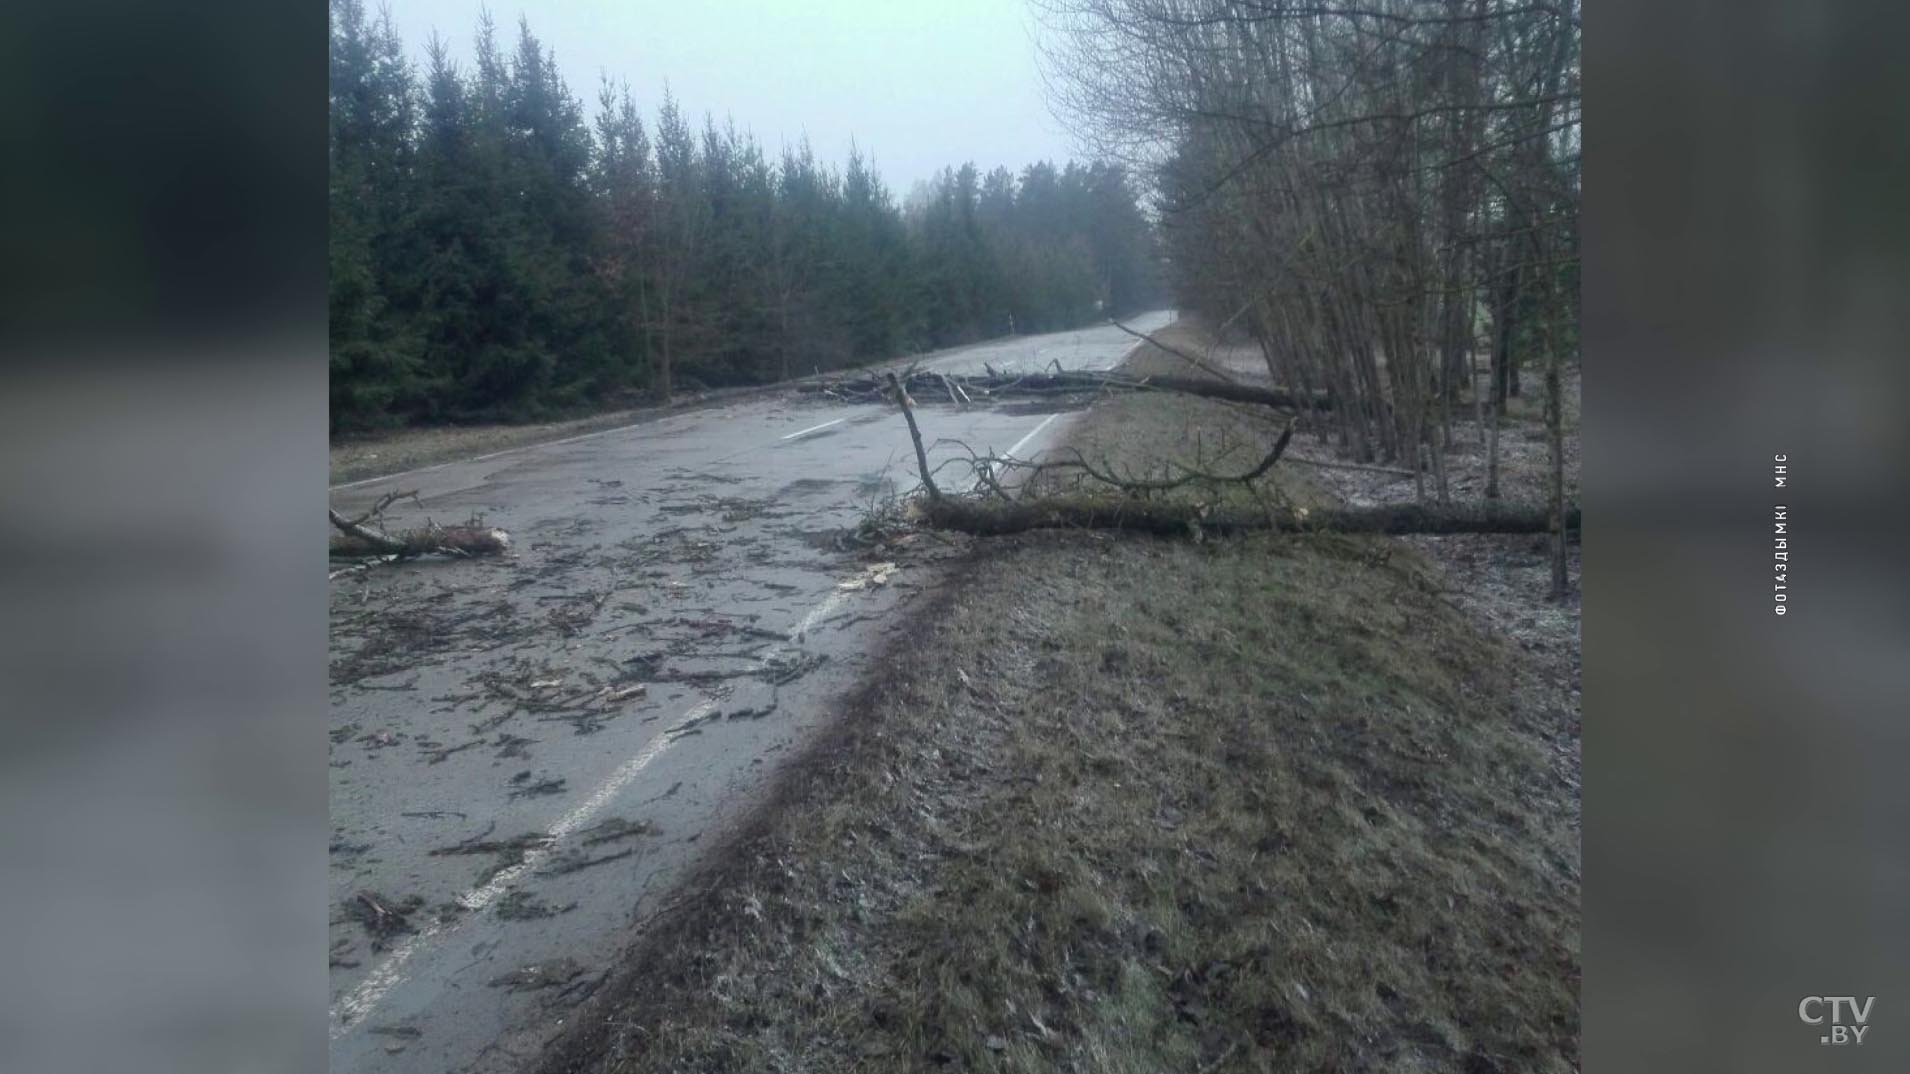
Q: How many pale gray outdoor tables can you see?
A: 0